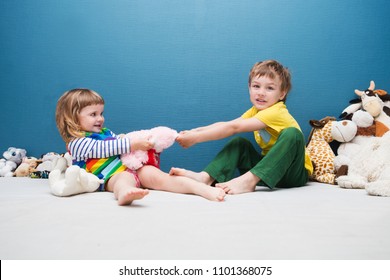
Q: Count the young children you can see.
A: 2